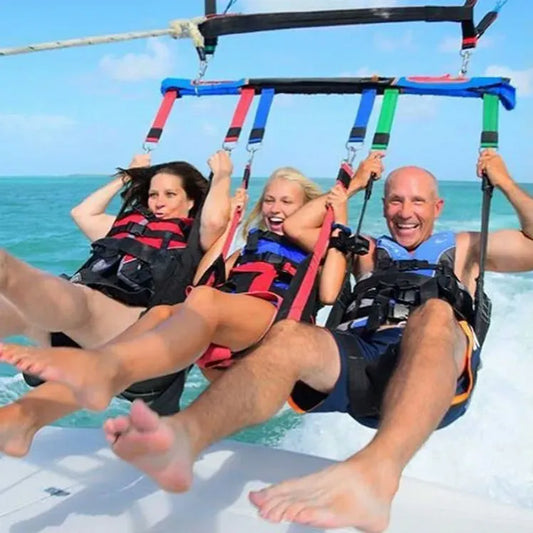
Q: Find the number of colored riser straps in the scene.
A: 6